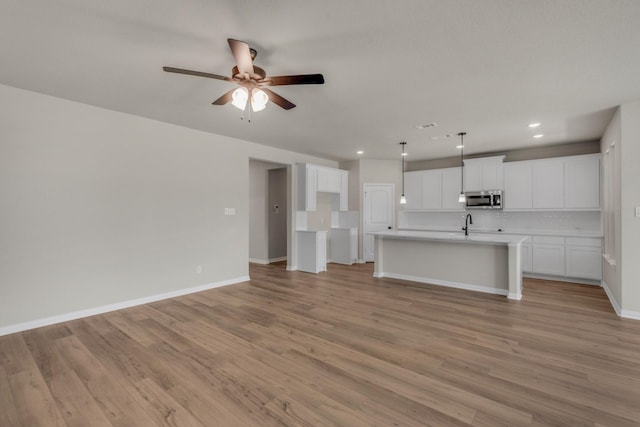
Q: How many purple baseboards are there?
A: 0